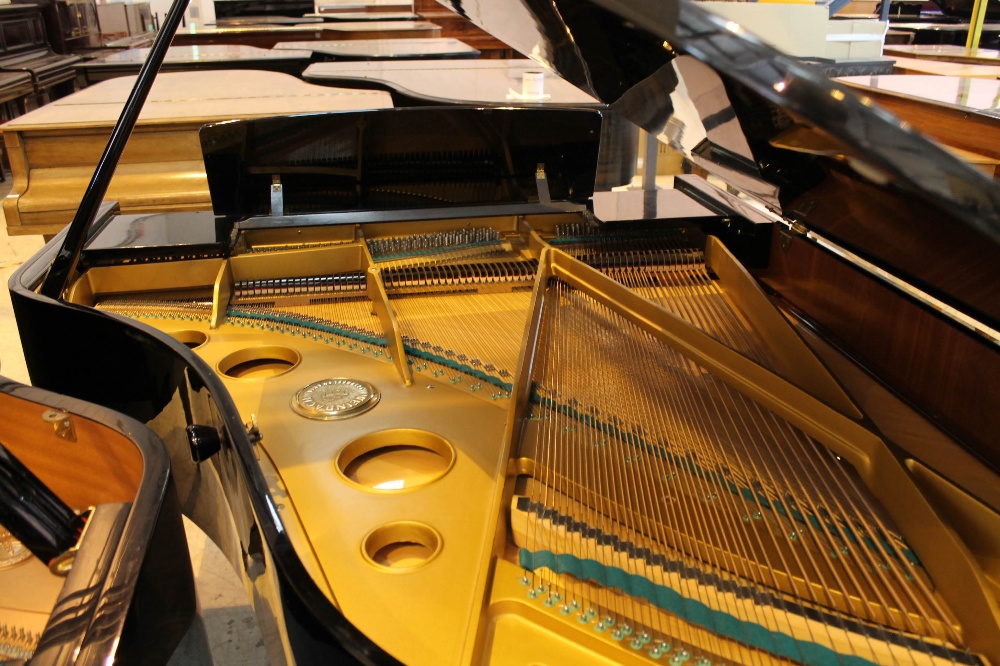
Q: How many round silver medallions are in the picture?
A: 1